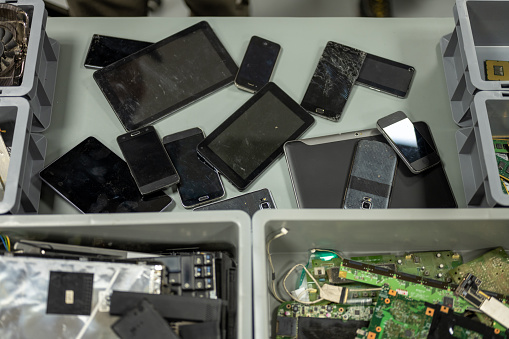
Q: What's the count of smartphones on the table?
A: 9